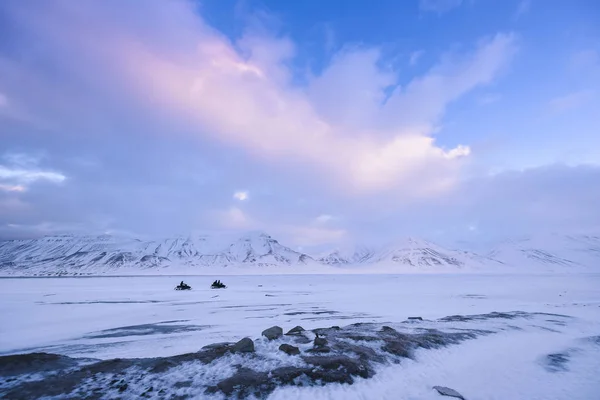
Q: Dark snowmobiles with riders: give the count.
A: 2